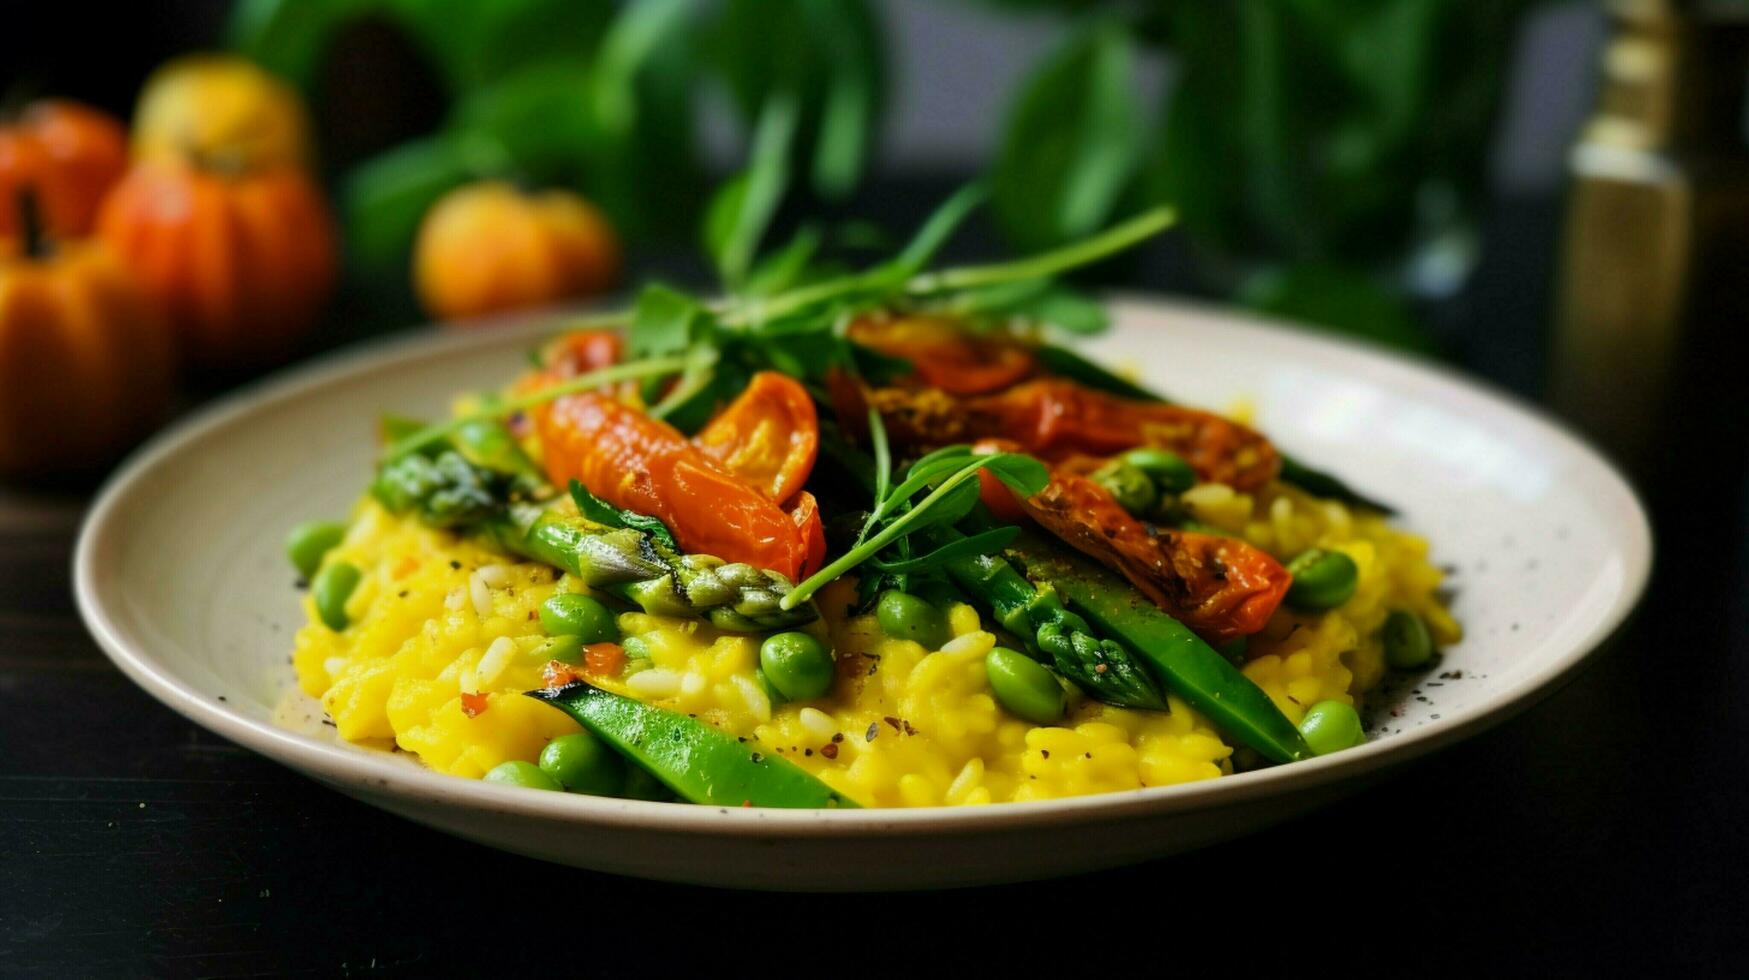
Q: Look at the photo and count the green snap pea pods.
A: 2